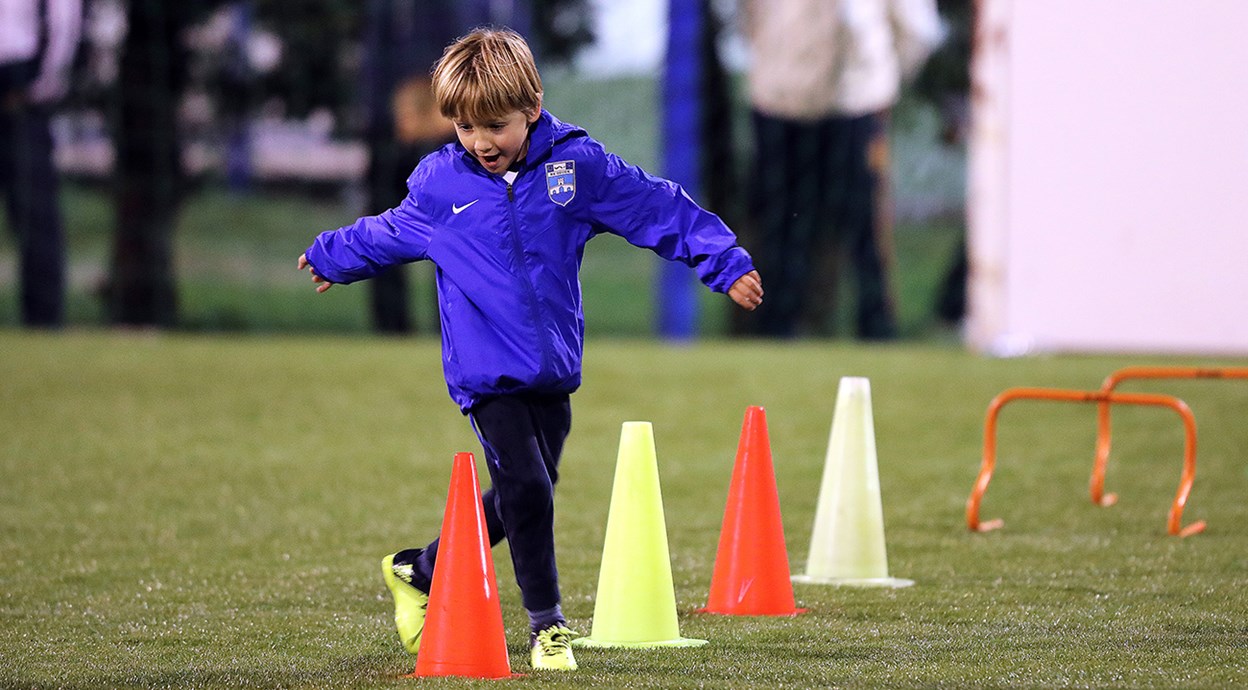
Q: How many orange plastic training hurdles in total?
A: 2